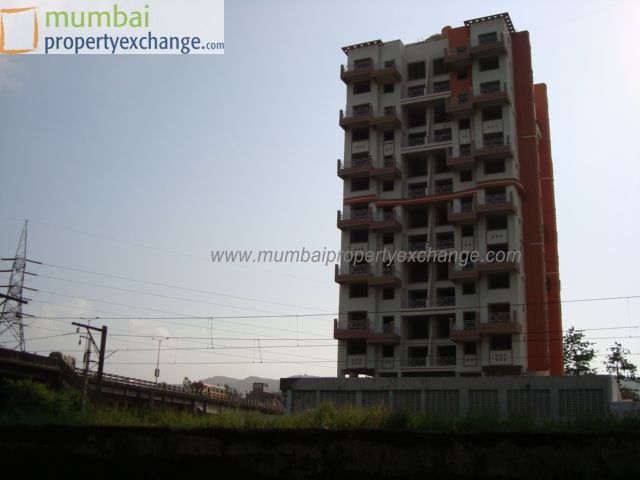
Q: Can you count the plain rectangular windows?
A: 12